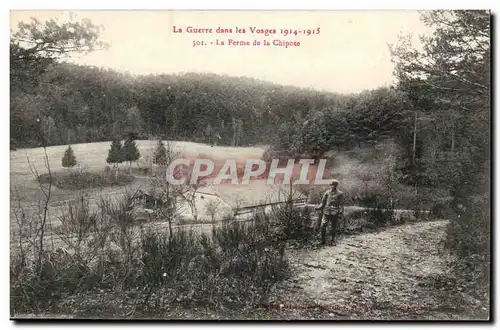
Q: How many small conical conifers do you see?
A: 4